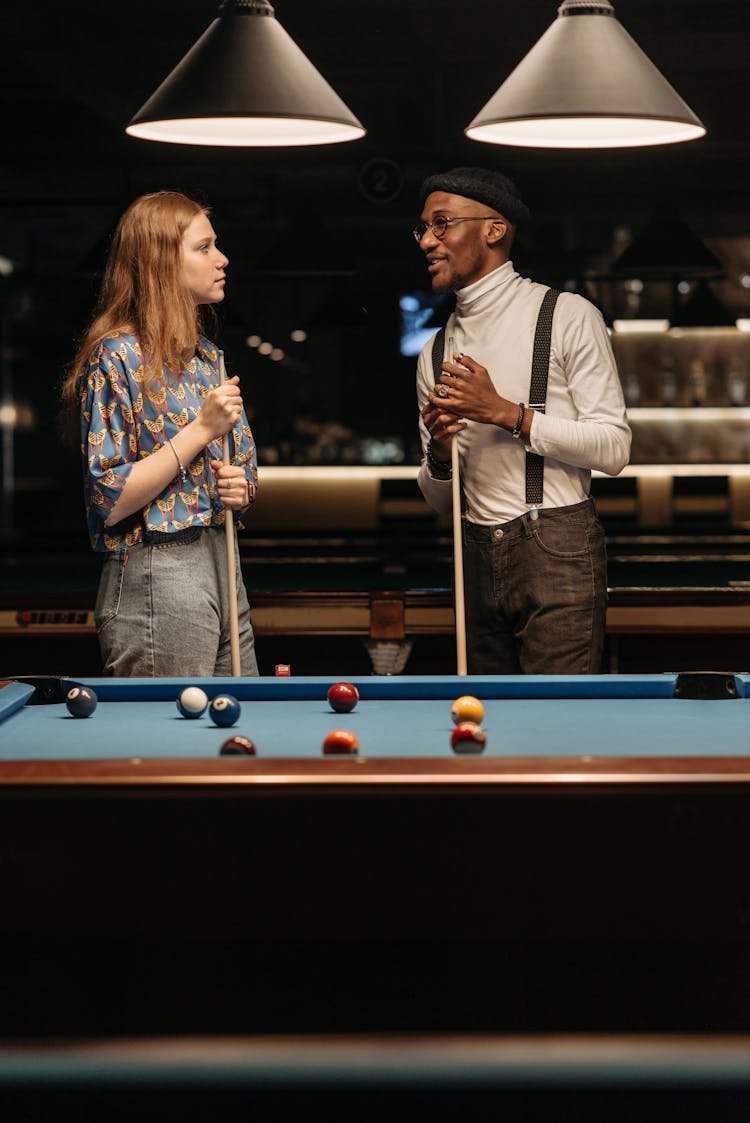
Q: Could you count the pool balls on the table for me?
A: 8